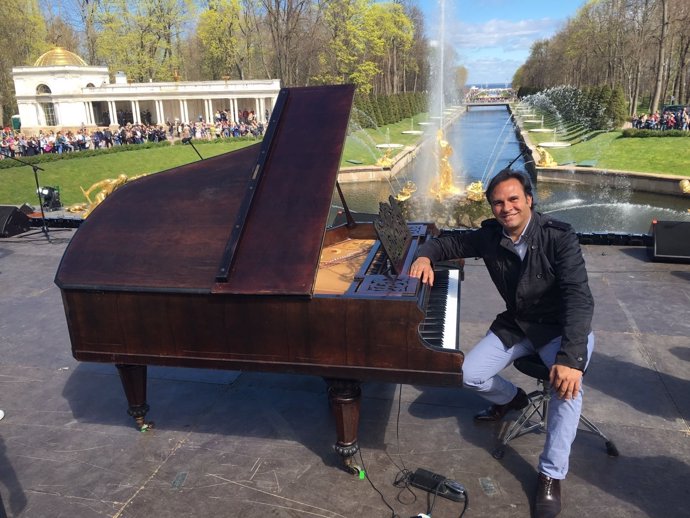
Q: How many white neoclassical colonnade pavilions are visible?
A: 1